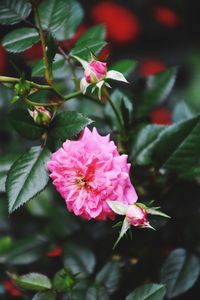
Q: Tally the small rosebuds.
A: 3